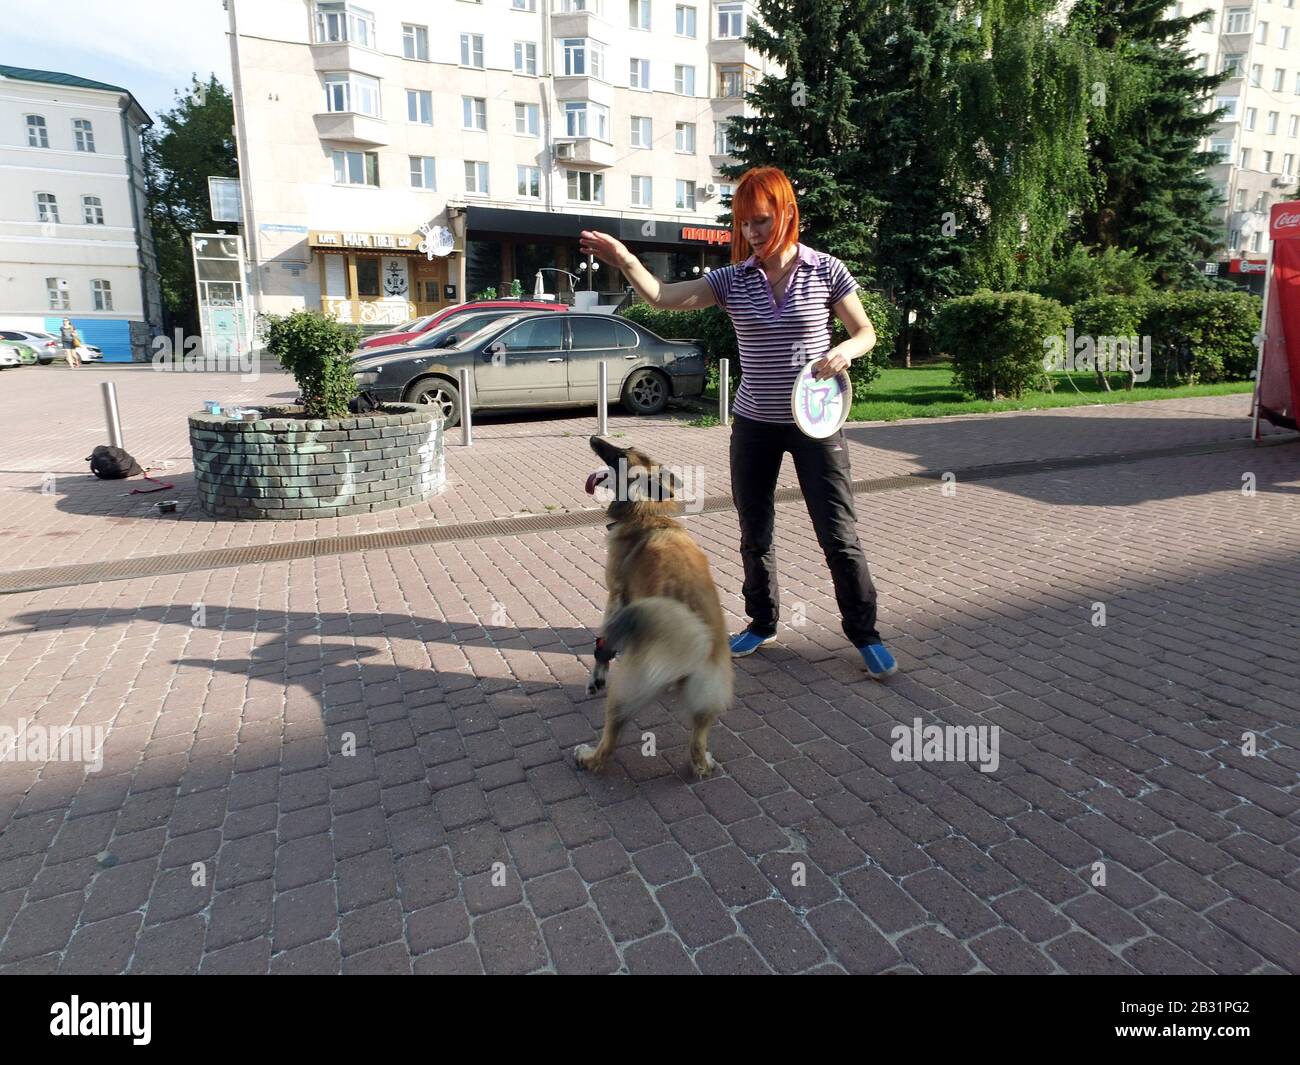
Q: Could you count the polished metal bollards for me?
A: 4